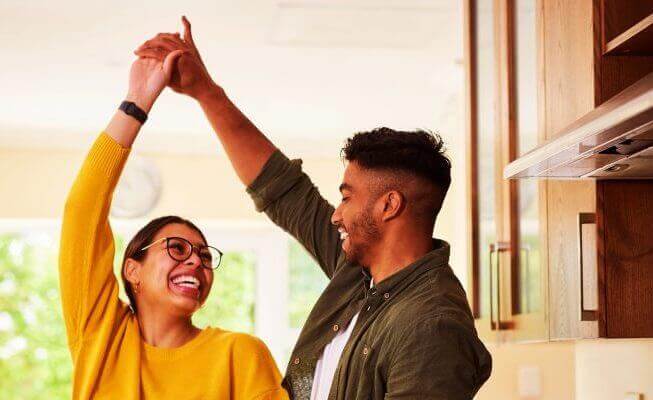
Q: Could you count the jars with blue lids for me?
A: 0